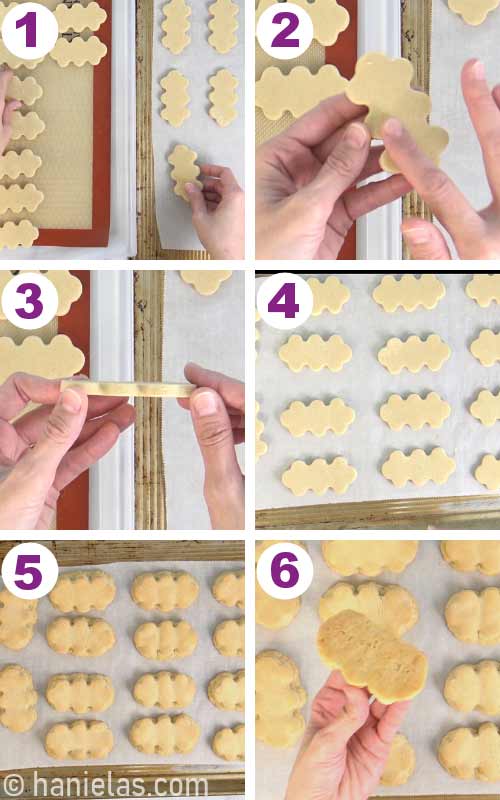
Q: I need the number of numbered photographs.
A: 6